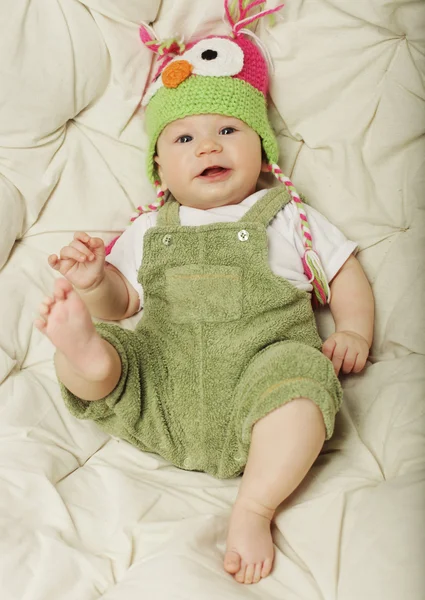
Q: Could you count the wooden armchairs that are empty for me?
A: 0